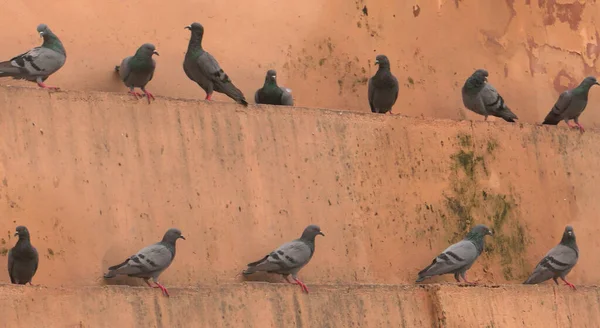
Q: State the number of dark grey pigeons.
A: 12